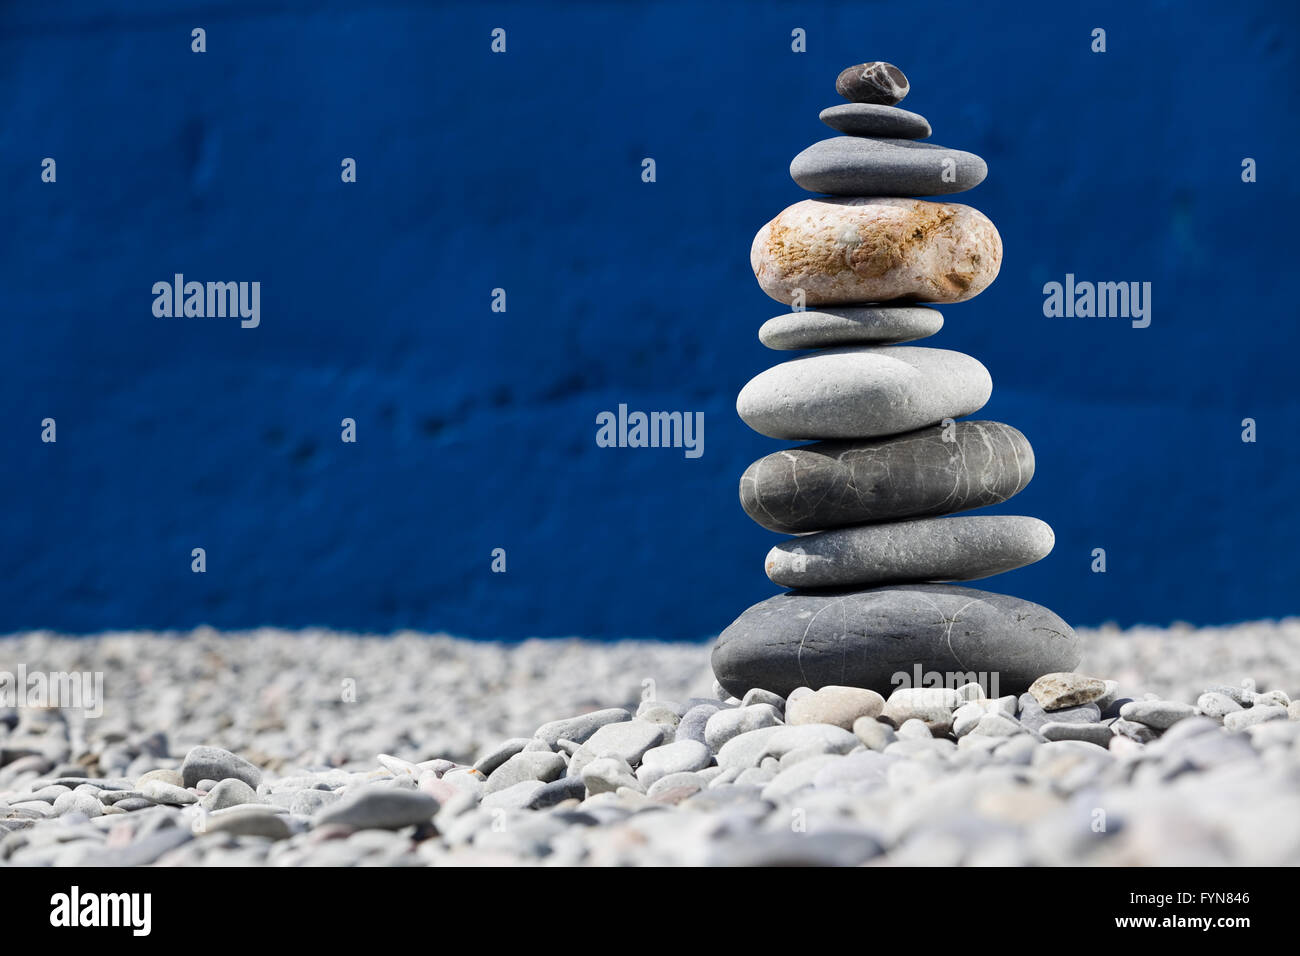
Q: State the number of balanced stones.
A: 9